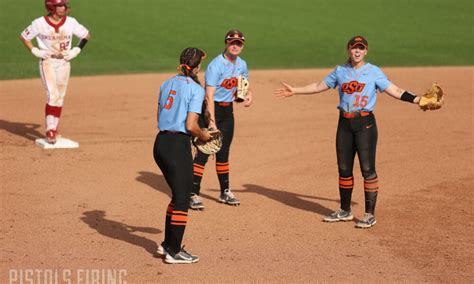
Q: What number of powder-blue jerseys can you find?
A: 3